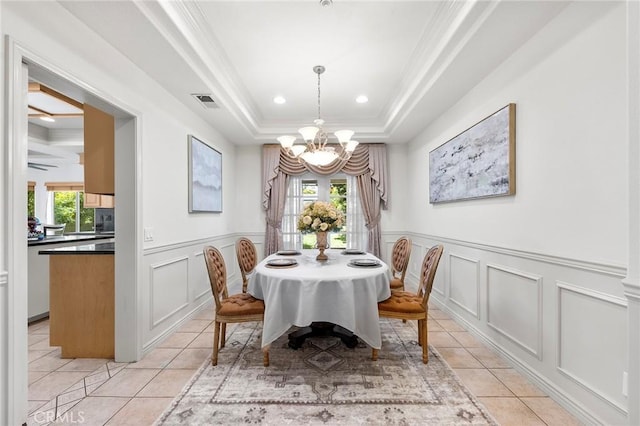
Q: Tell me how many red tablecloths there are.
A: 0